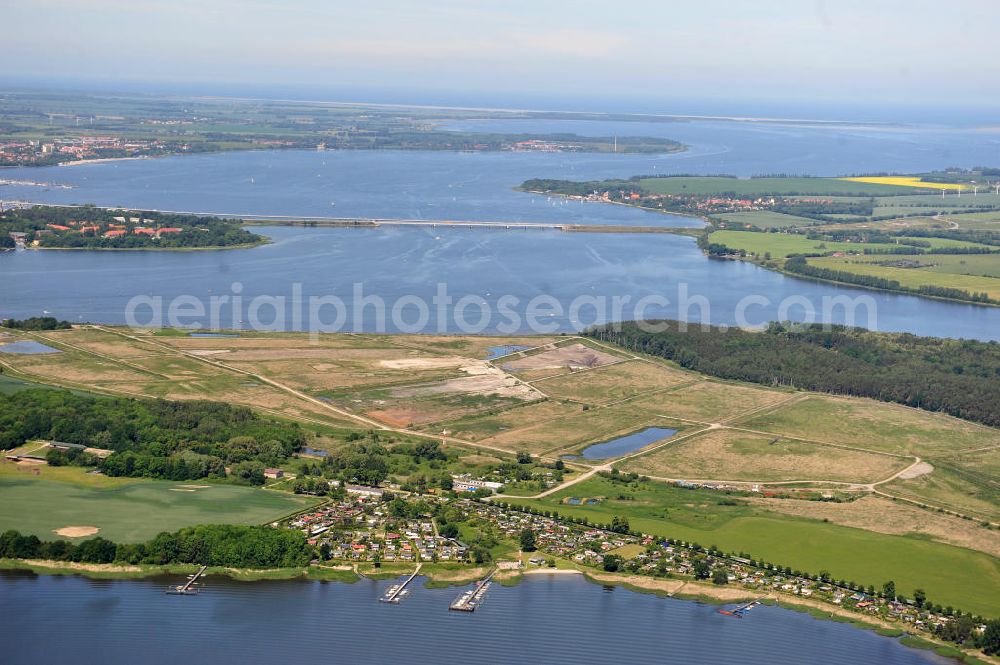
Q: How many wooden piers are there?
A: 4